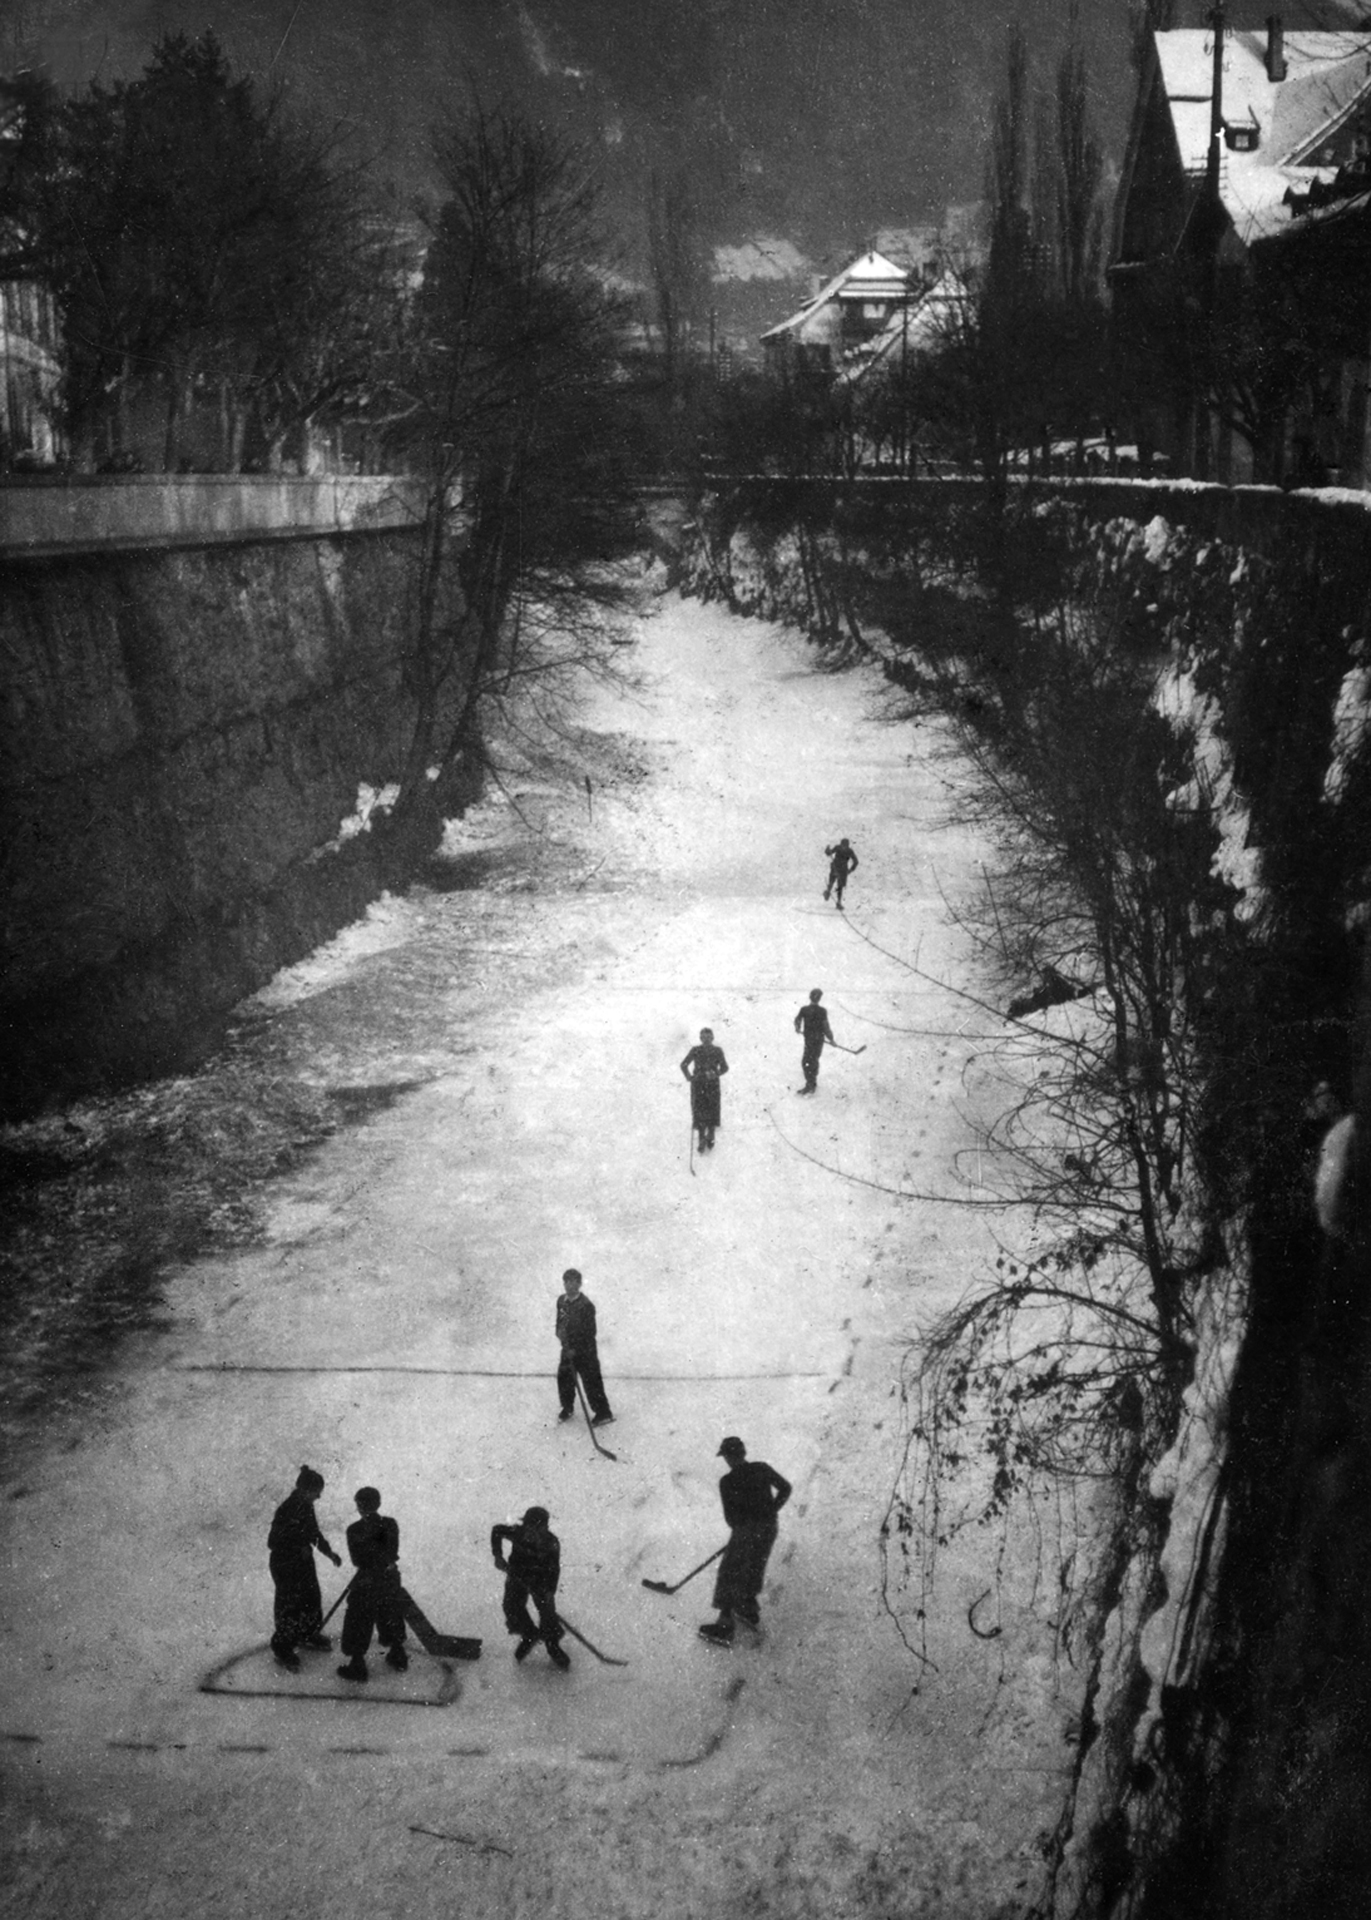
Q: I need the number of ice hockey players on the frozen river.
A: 8